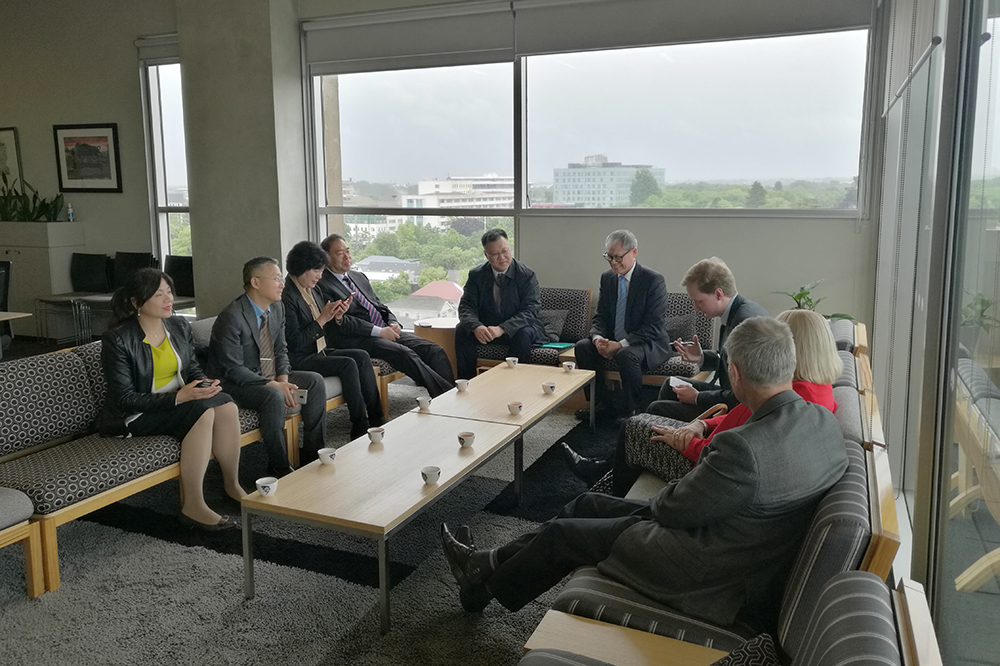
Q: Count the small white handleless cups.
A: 11